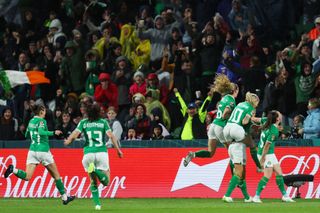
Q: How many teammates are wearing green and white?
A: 6